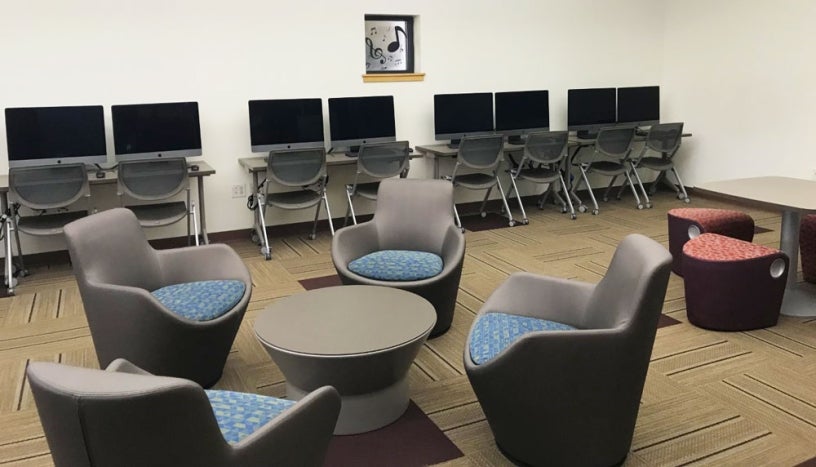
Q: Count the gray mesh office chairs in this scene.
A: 8